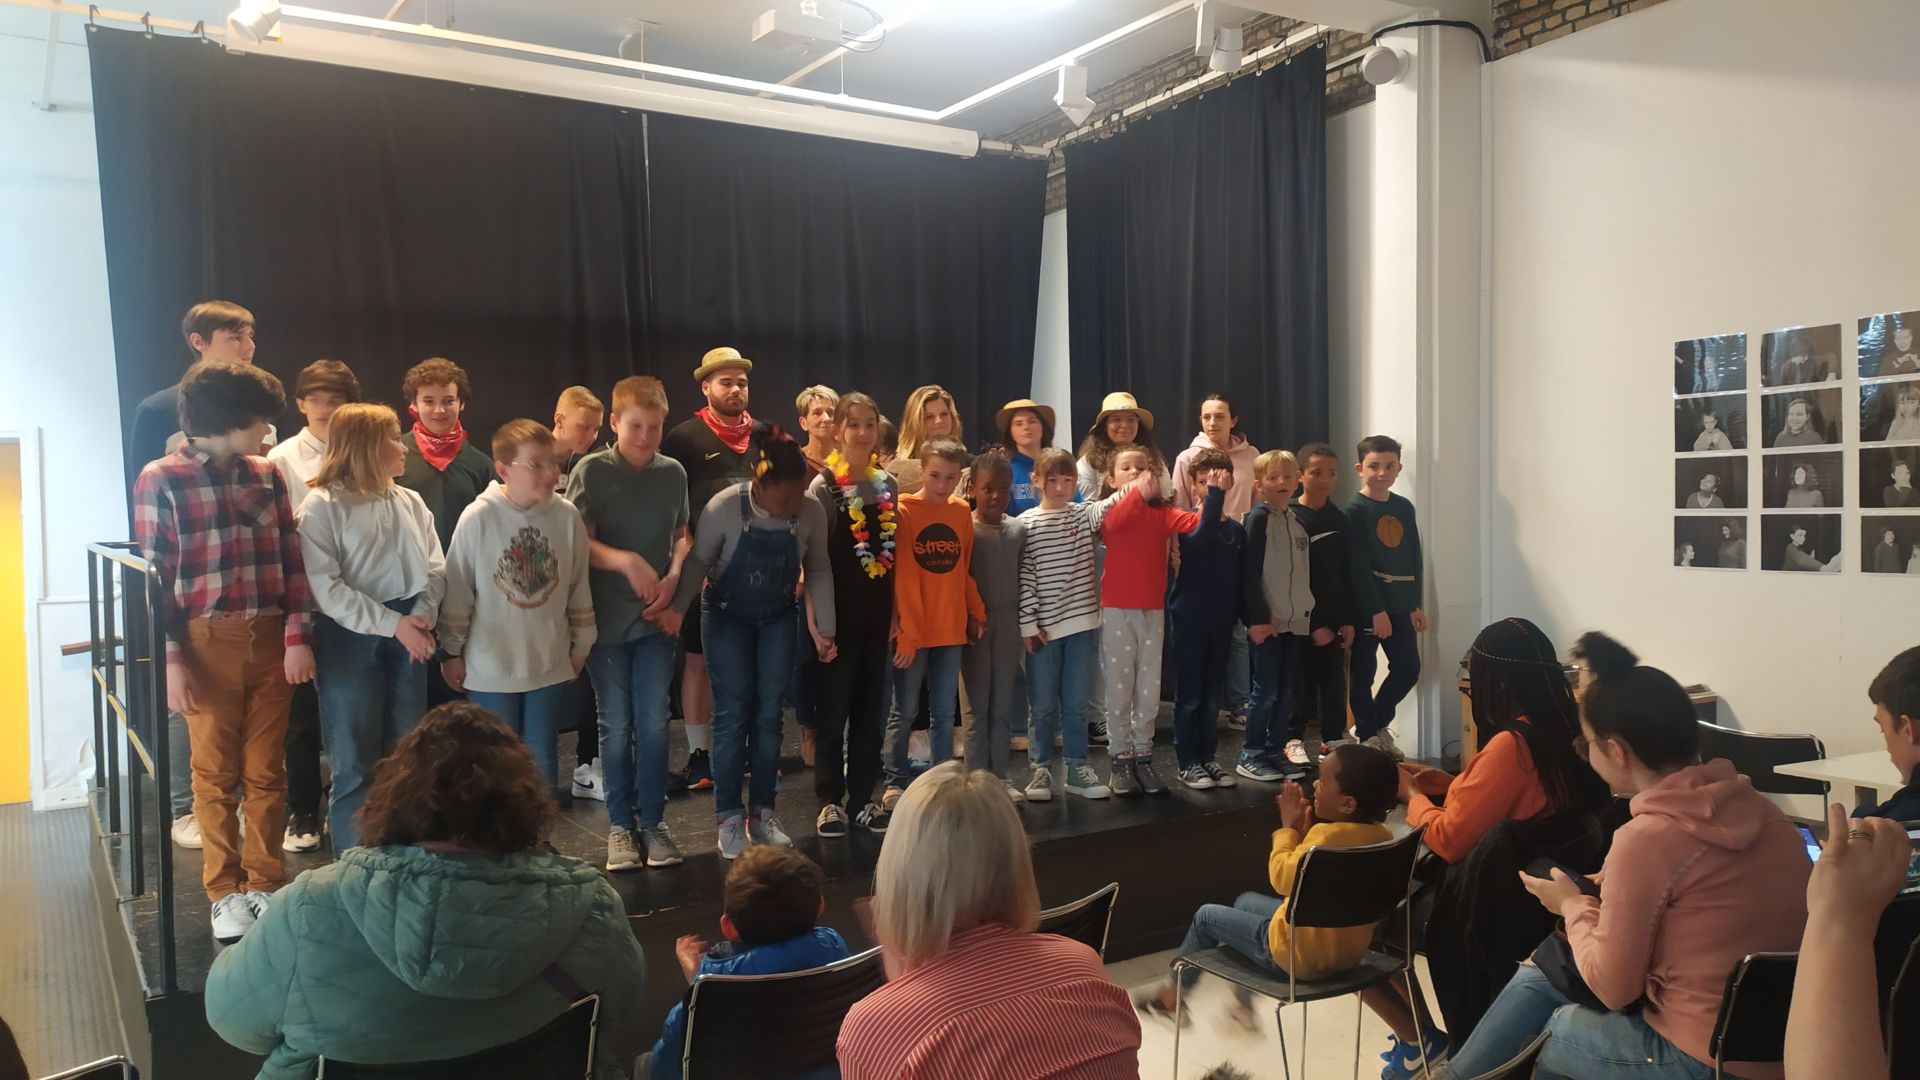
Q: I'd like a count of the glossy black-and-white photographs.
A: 12